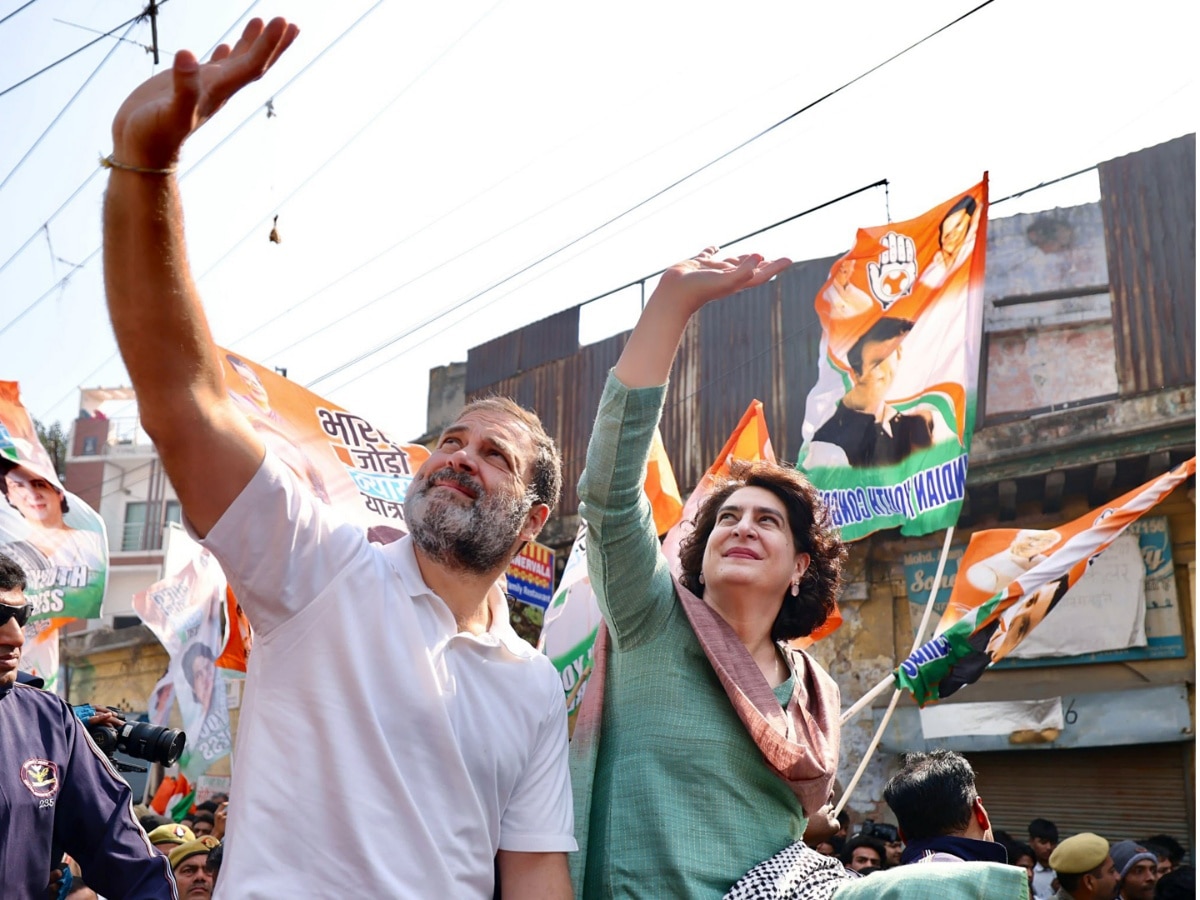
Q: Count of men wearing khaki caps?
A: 3